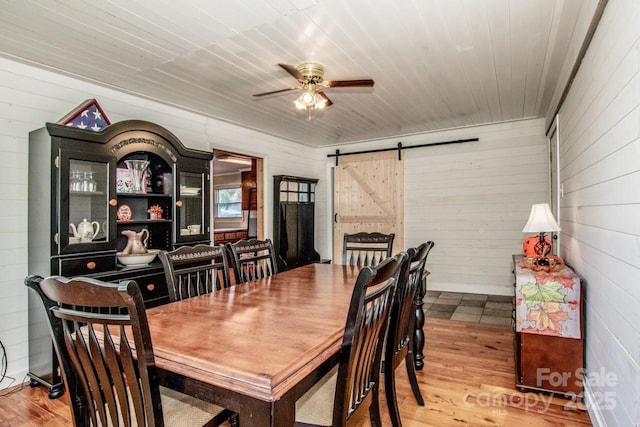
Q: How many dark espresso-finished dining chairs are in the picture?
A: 6